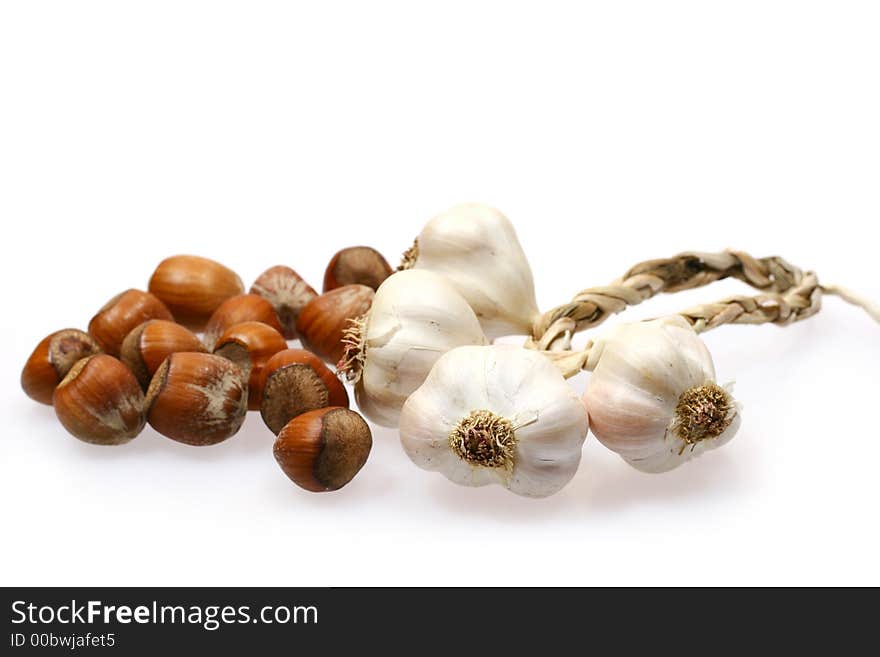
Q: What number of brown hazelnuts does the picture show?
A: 13